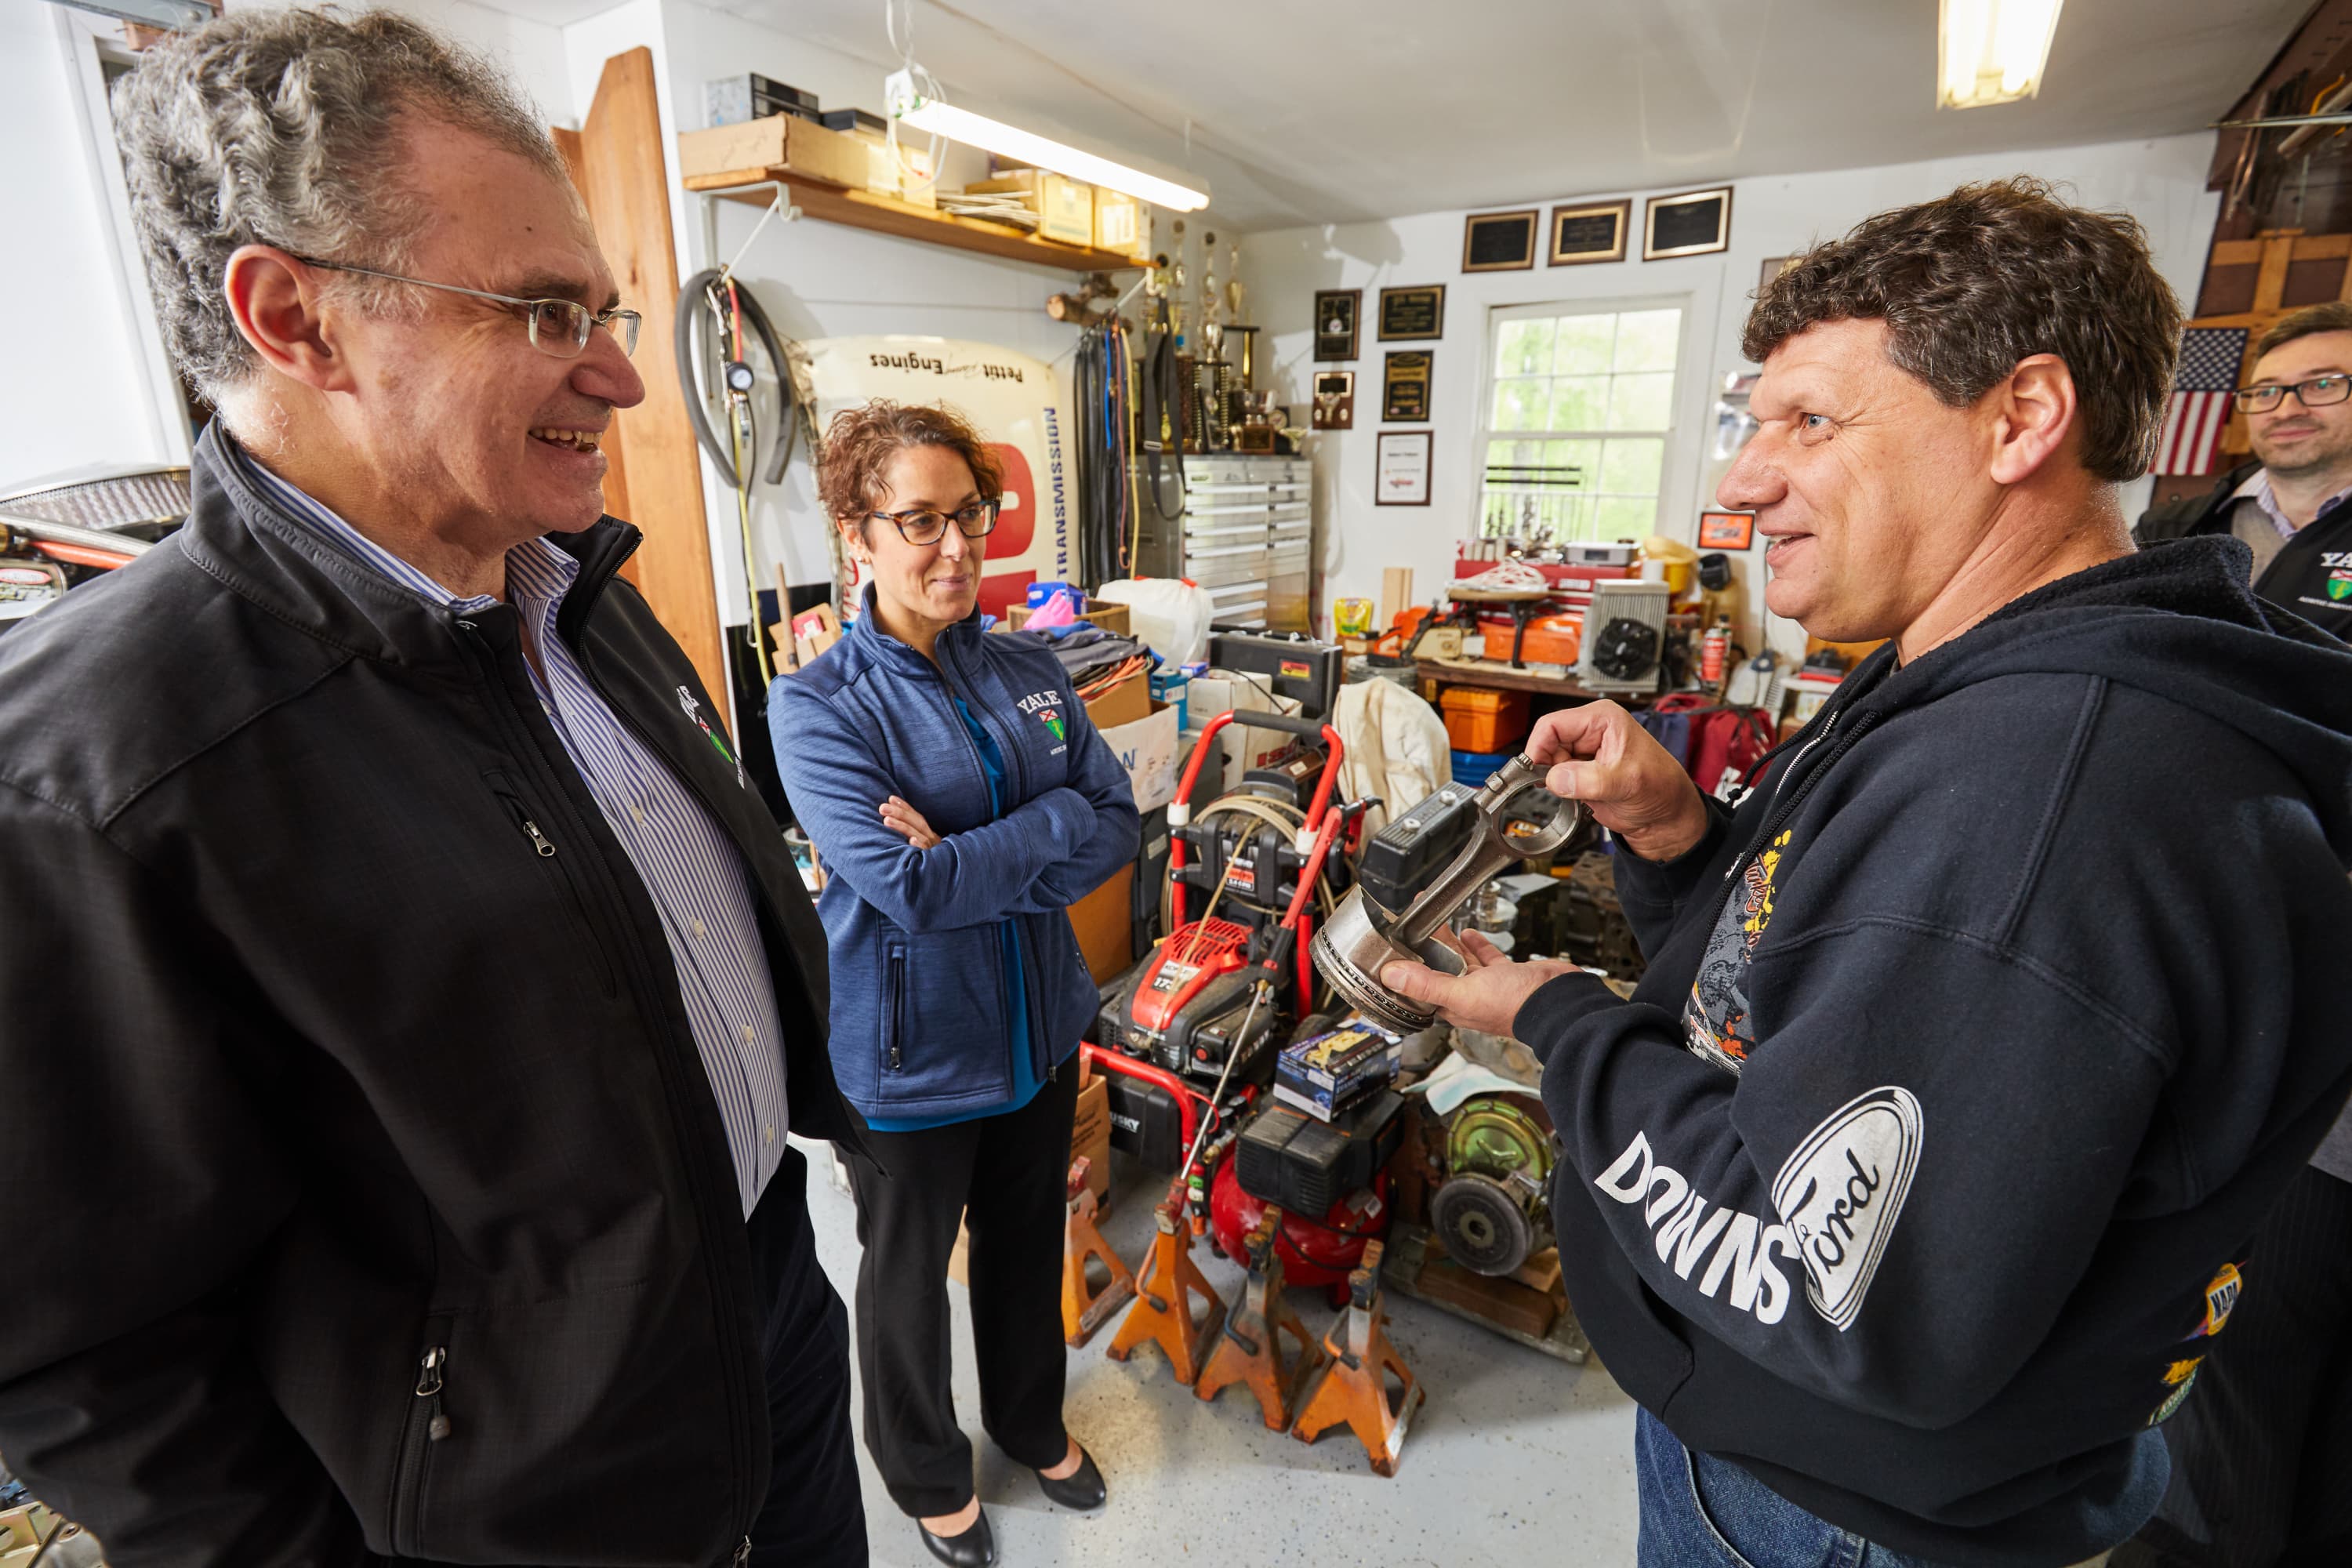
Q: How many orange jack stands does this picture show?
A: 4